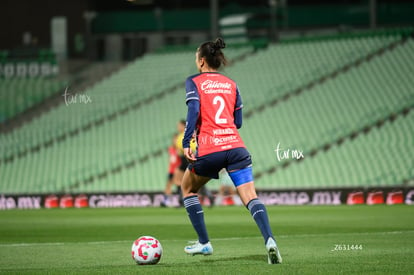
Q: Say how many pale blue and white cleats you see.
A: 2